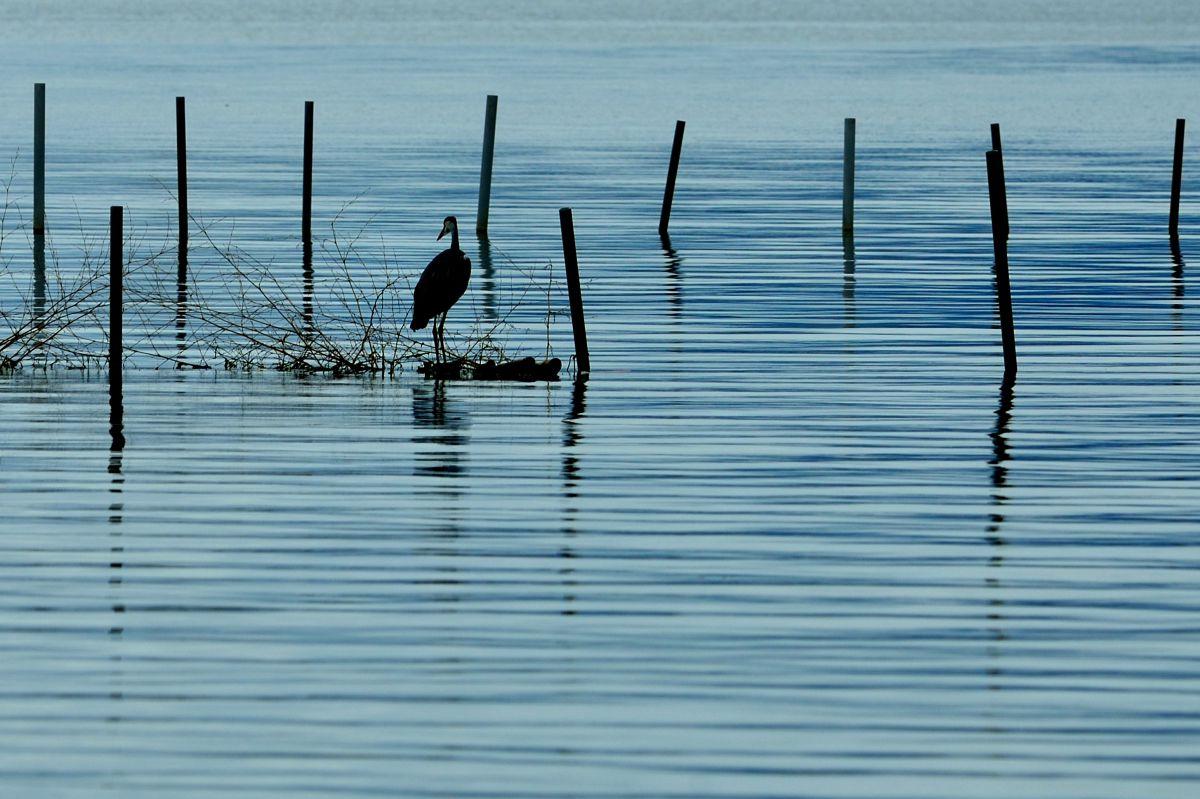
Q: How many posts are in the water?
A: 11